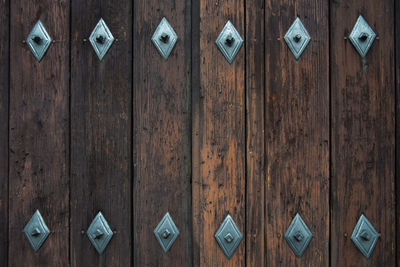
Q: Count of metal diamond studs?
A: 12